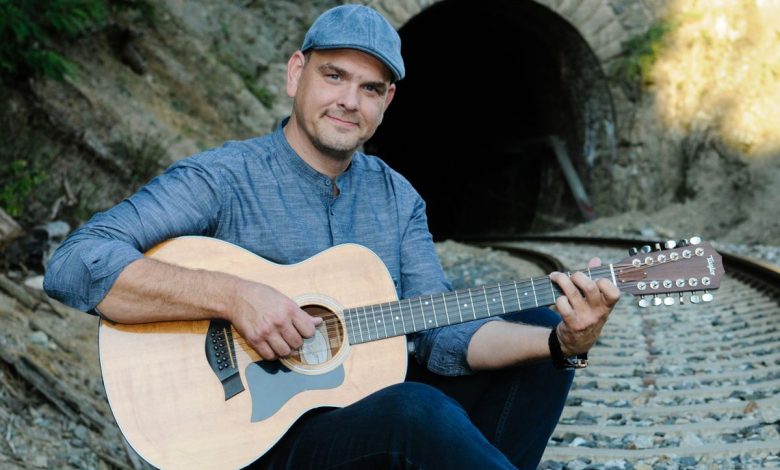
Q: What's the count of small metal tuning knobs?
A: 12